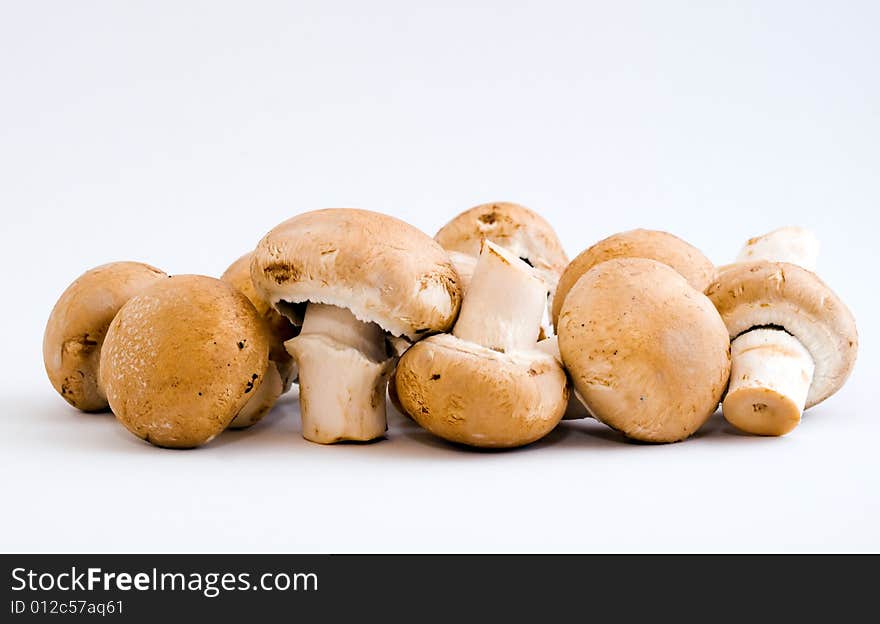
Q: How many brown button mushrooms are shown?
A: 10